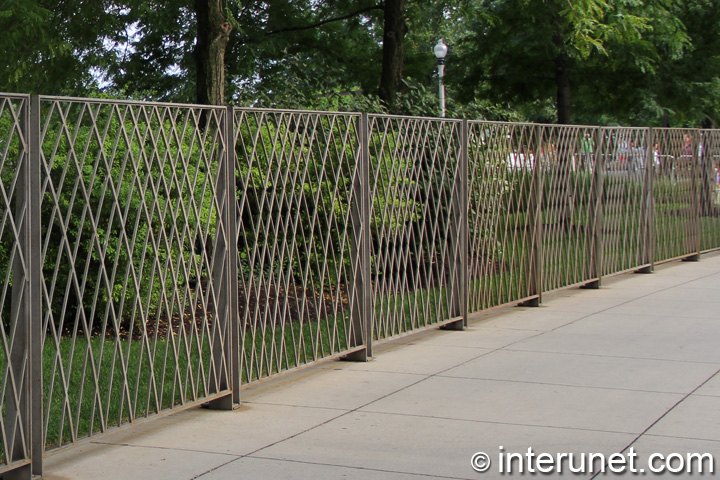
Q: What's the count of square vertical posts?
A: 8